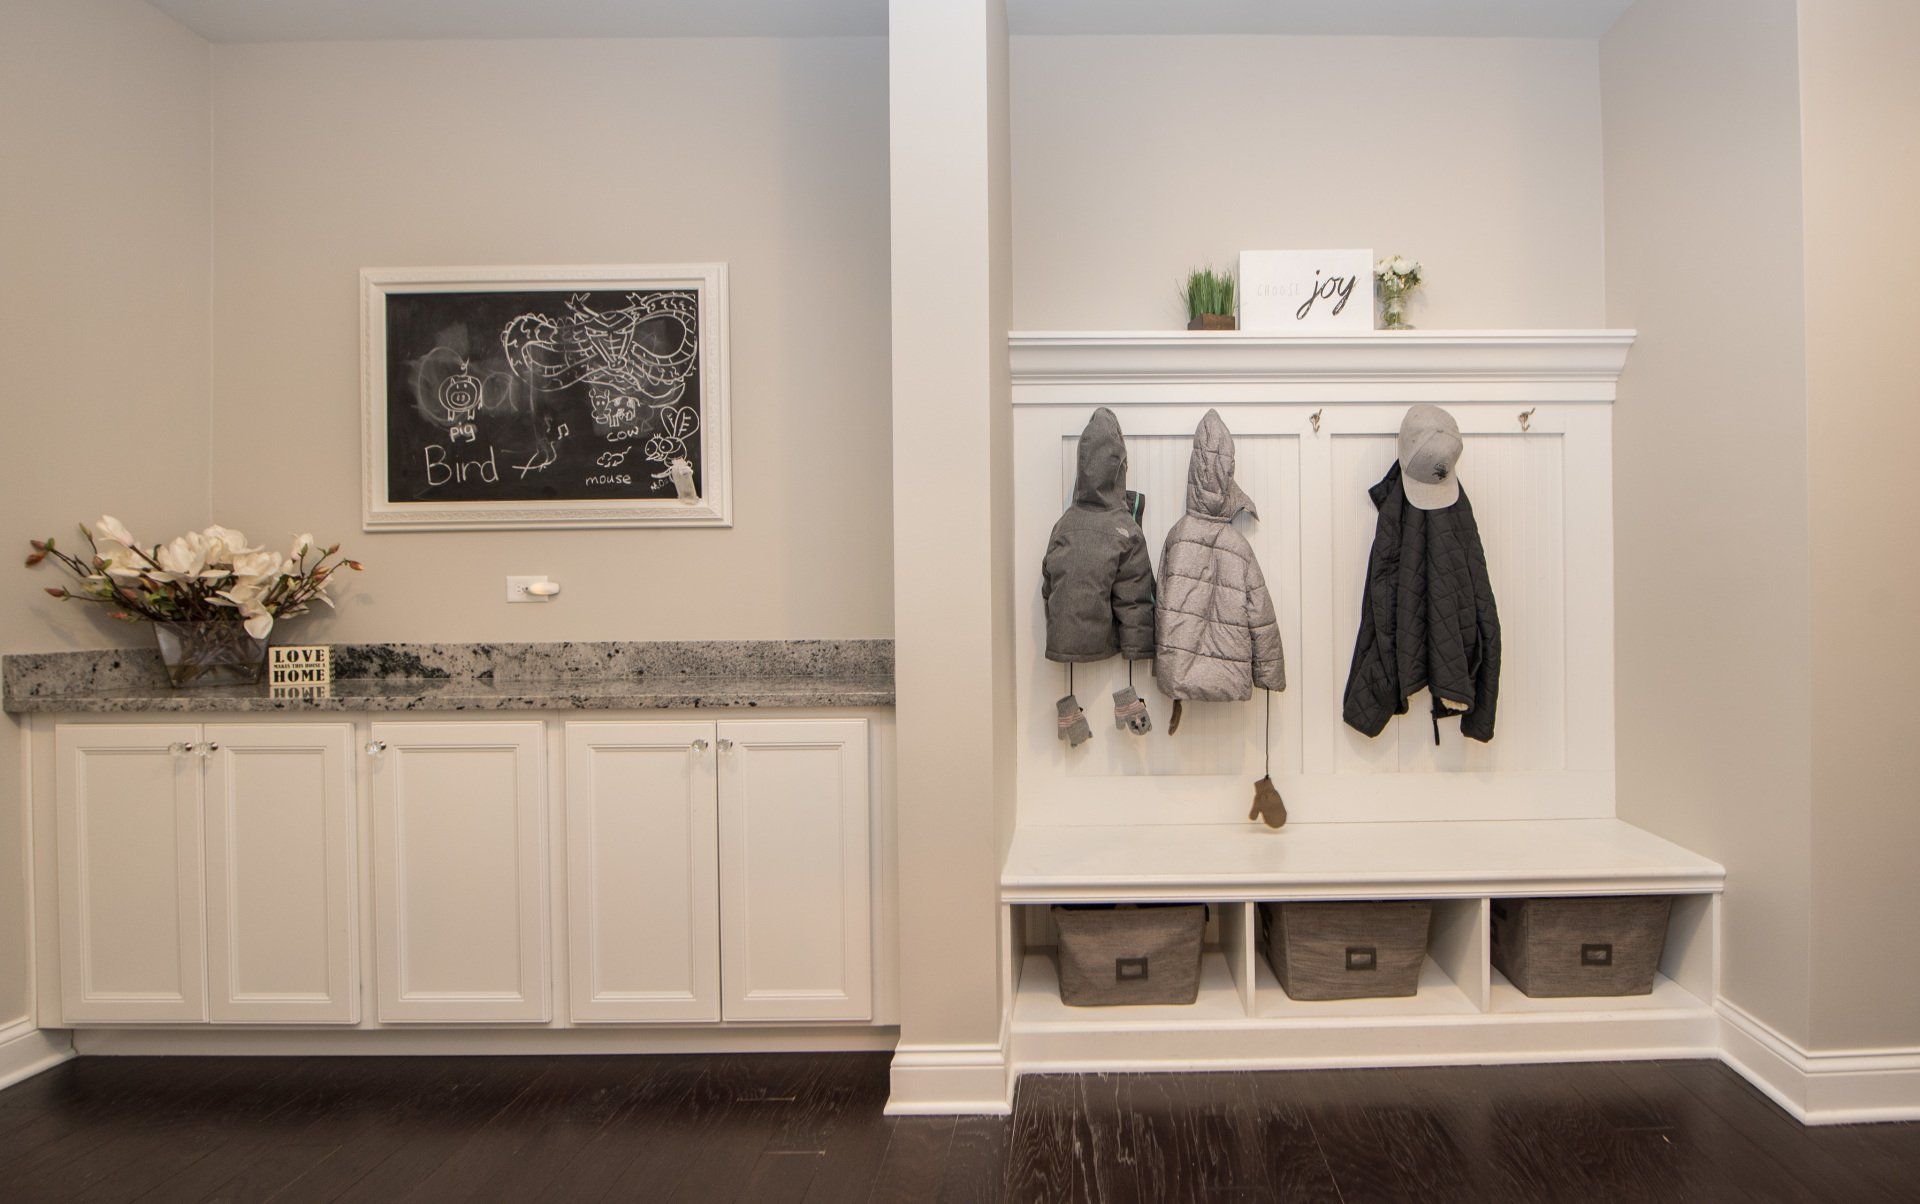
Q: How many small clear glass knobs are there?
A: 5